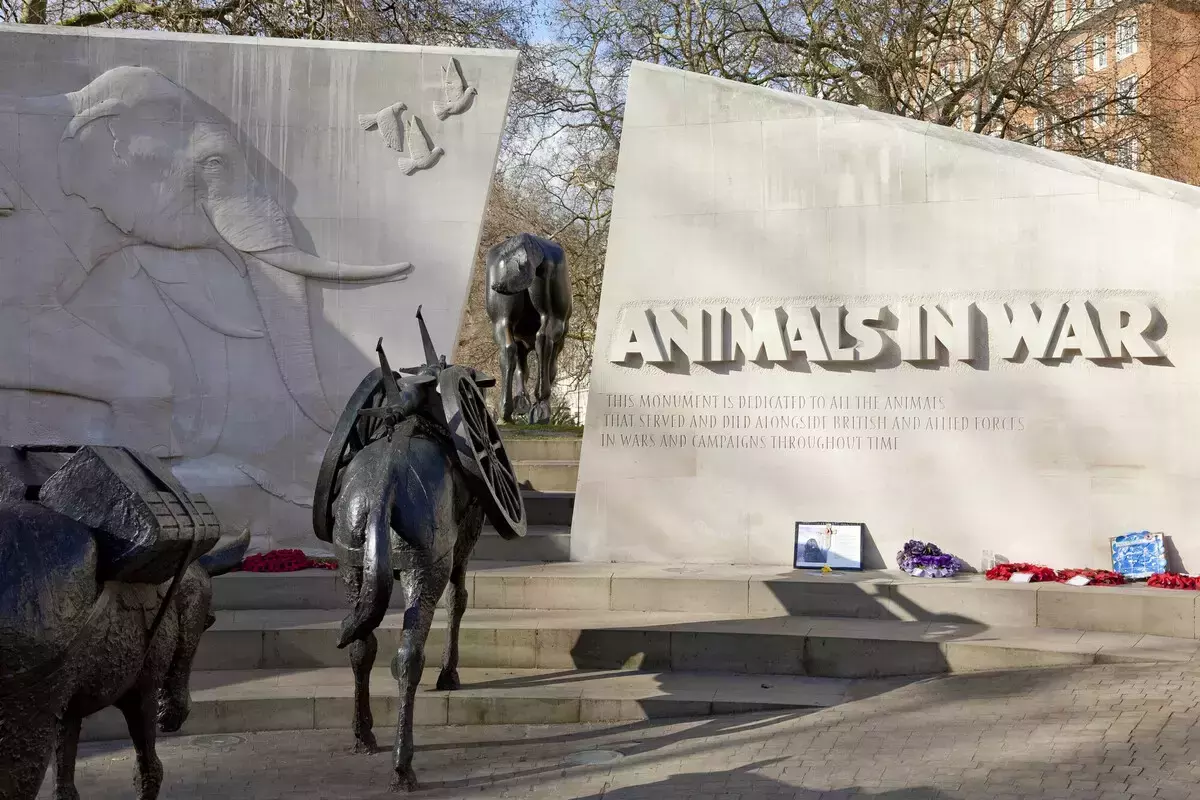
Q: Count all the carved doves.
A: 3